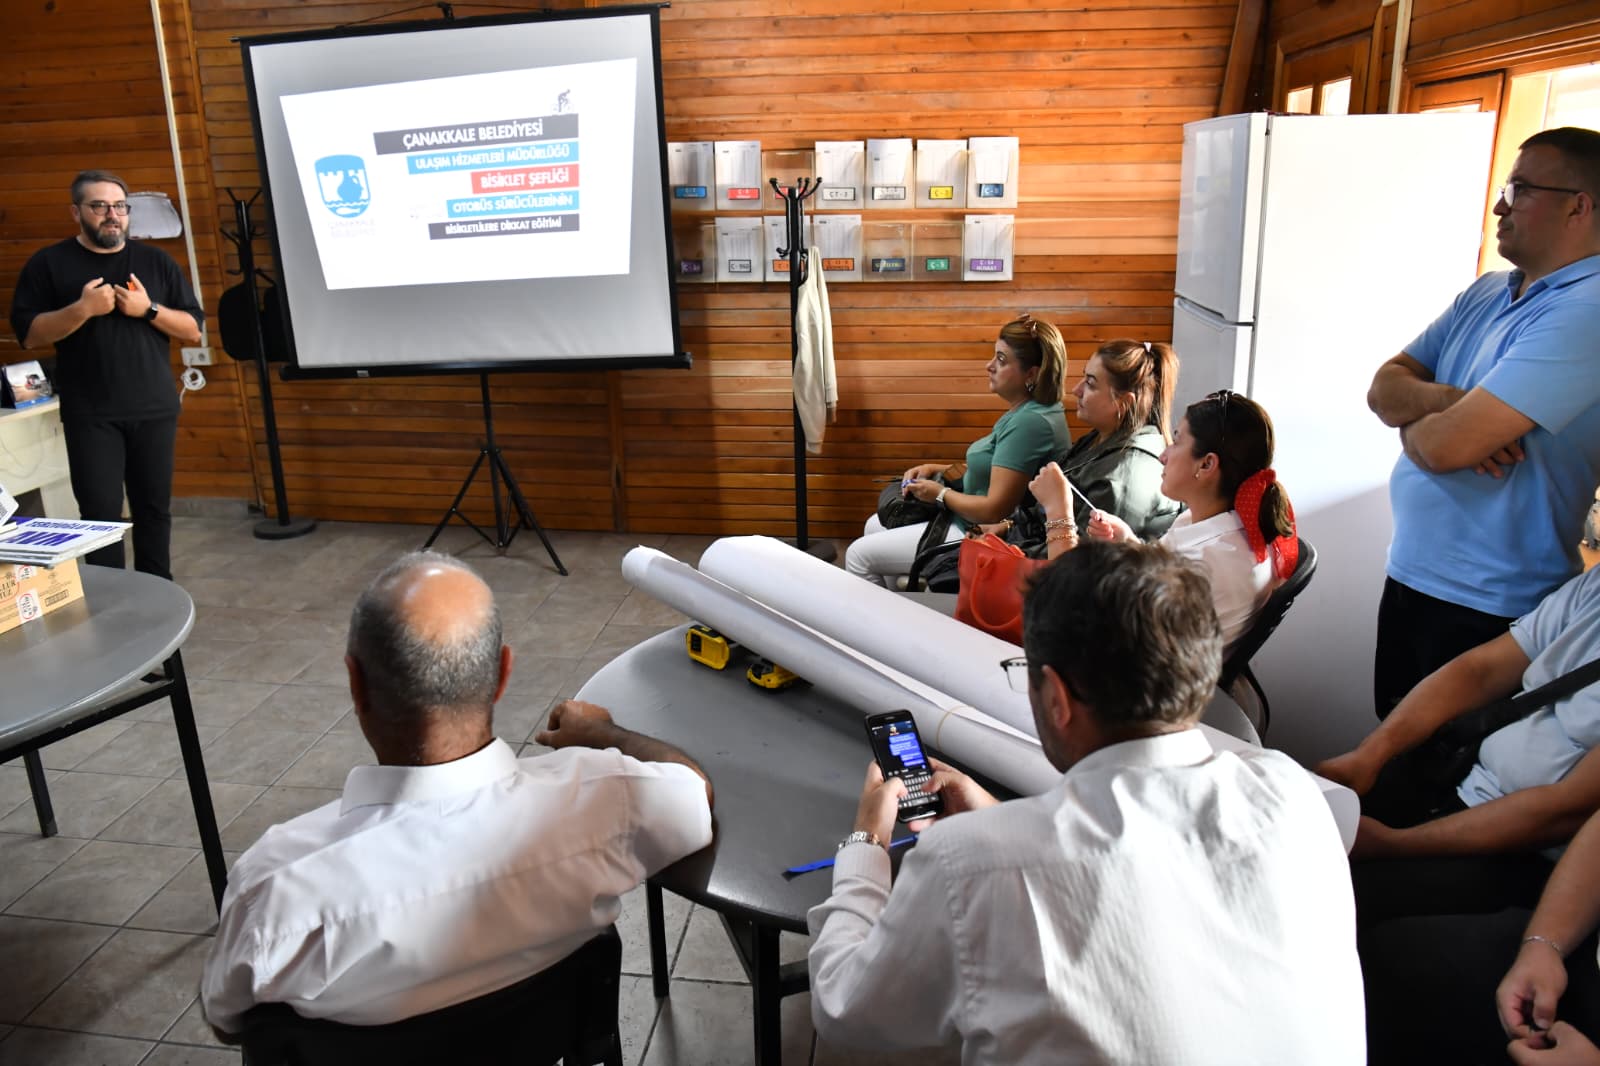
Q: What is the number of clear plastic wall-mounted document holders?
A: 14